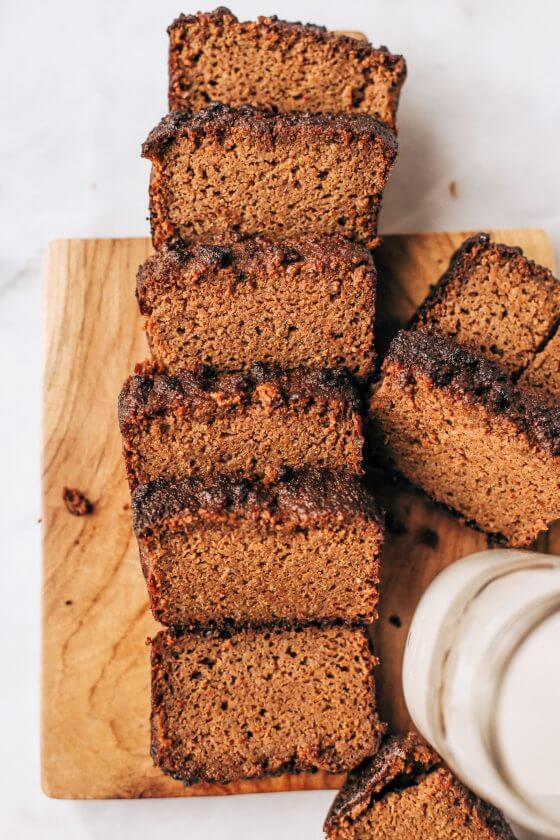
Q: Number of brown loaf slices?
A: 10